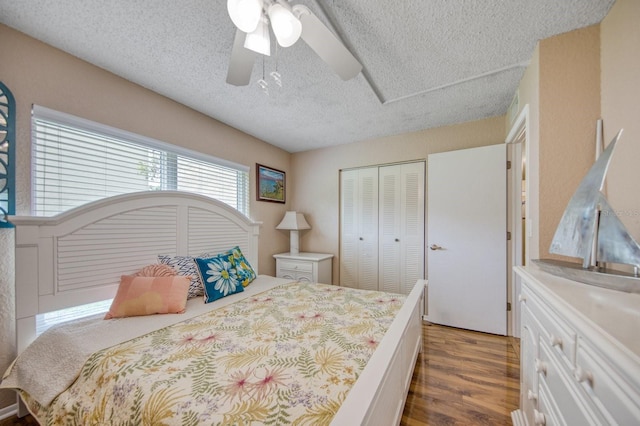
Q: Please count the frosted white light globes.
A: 3